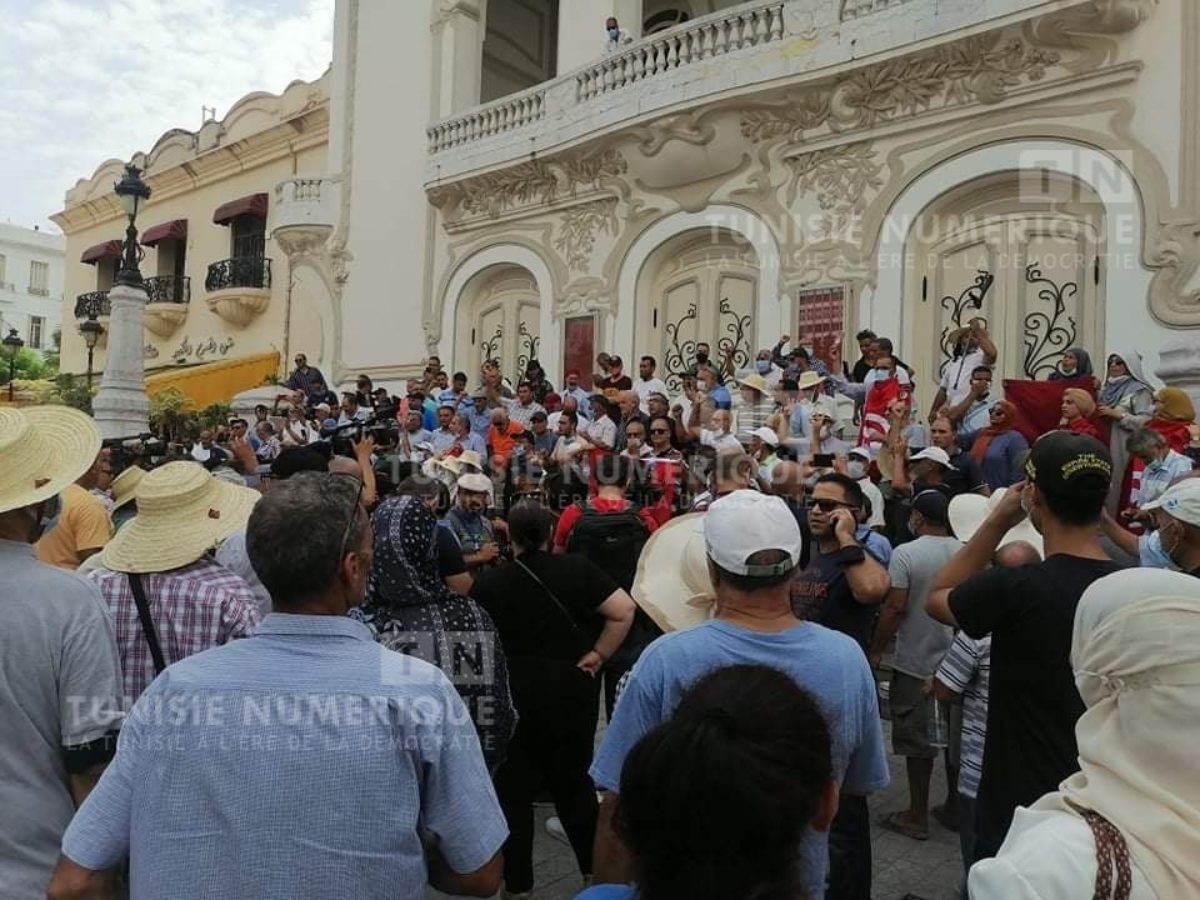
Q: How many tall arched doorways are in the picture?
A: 3